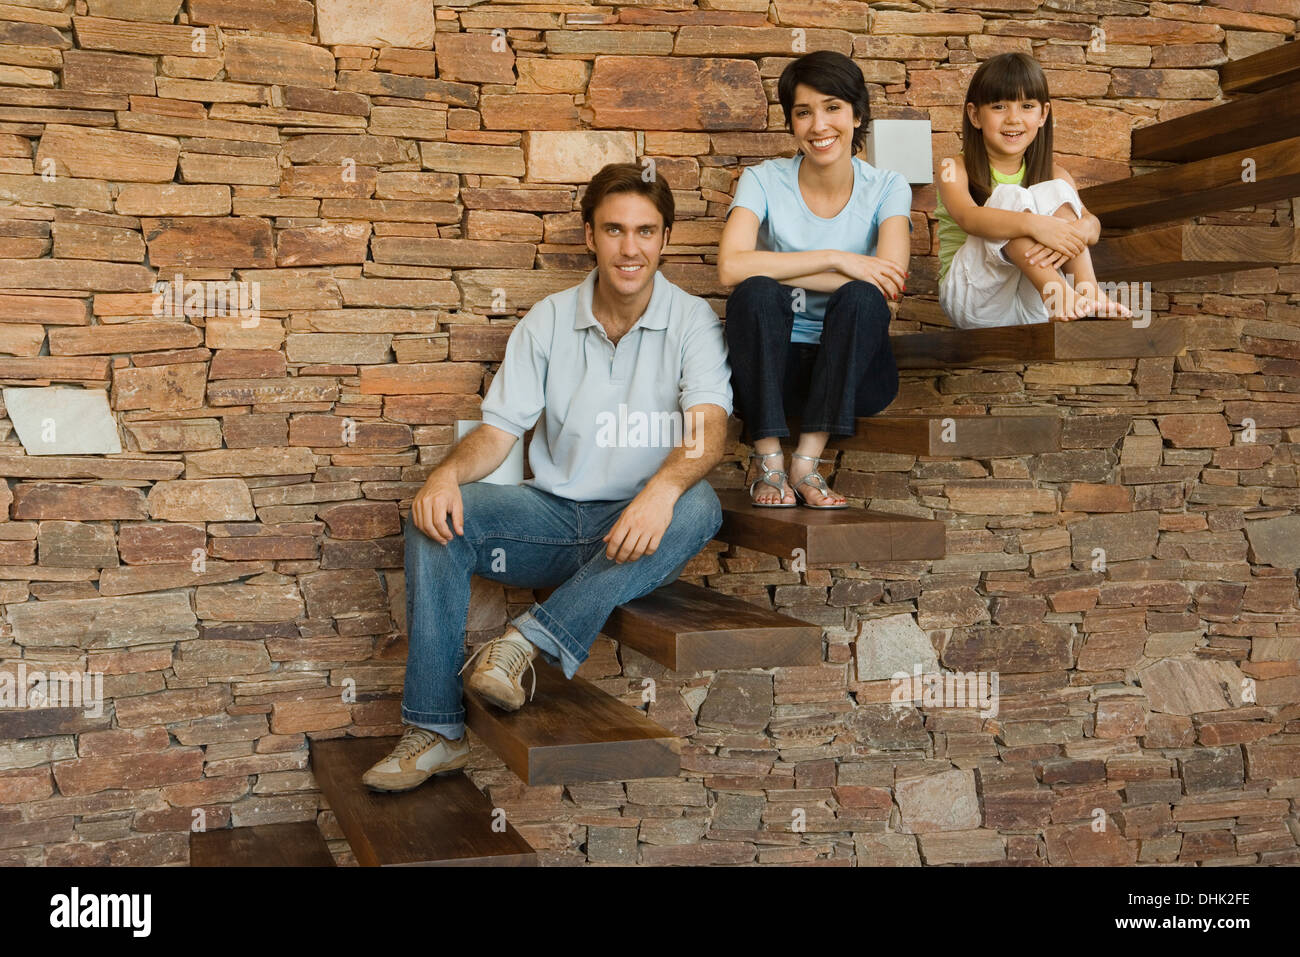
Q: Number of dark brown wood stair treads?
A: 11